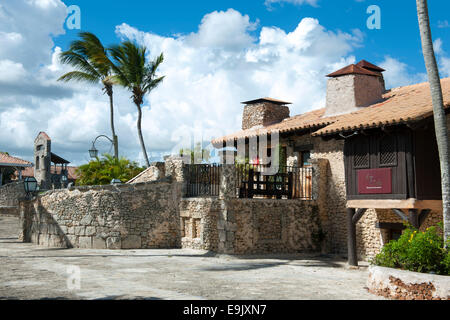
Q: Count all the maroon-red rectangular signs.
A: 1